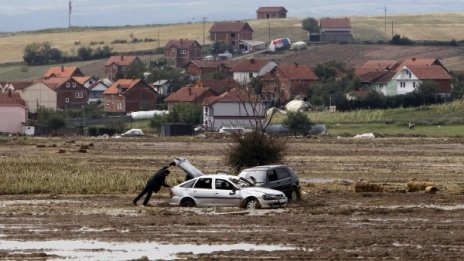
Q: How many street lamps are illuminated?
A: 0